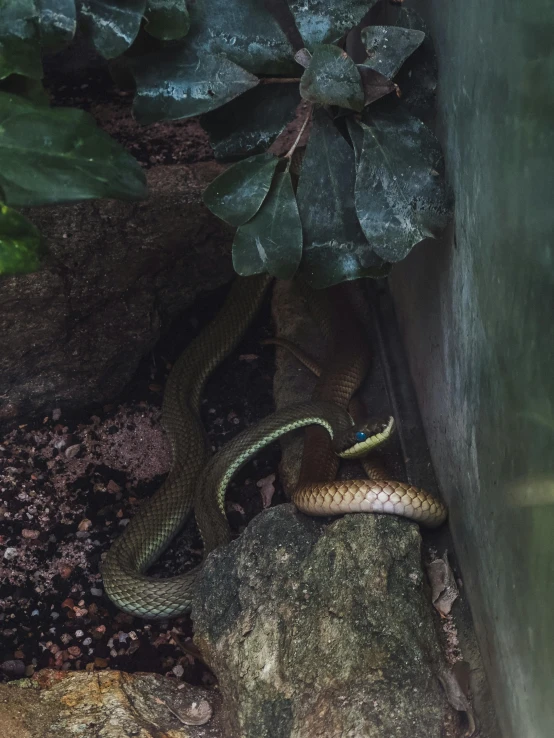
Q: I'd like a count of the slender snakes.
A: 2